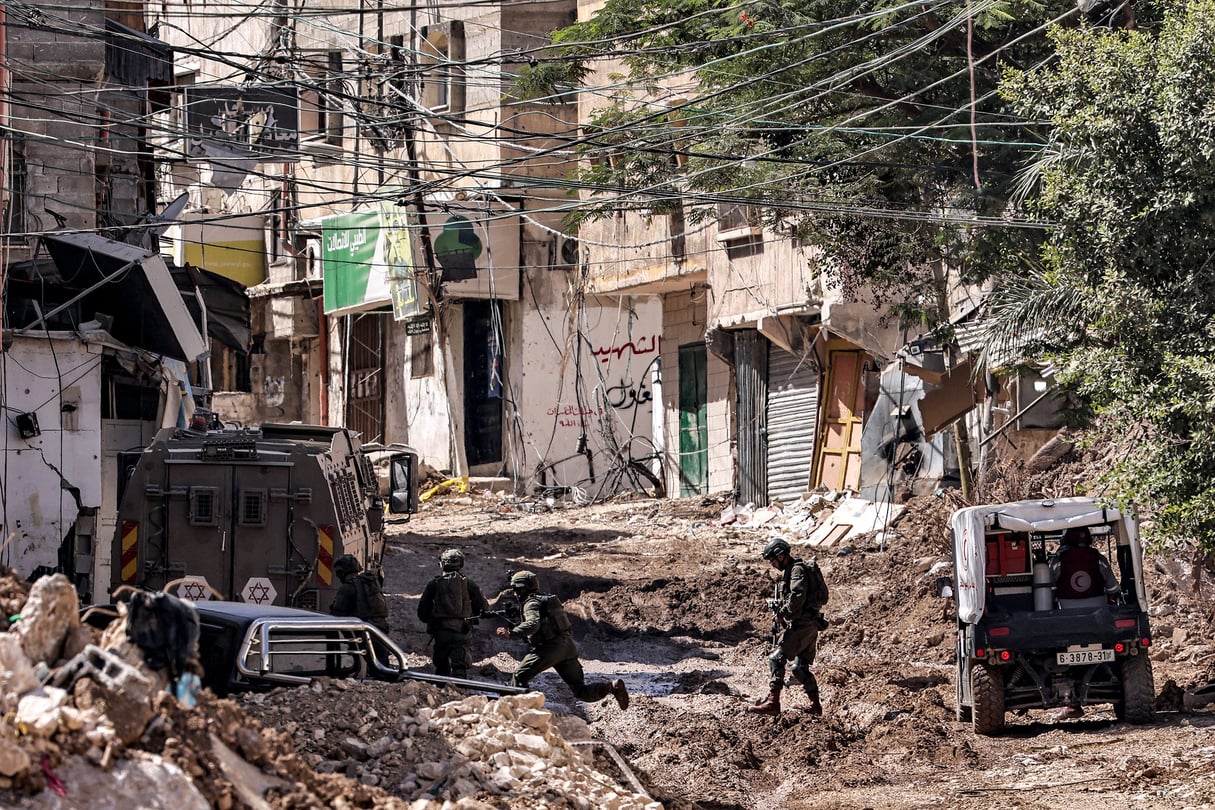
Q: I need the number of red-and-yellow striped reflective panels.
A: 2